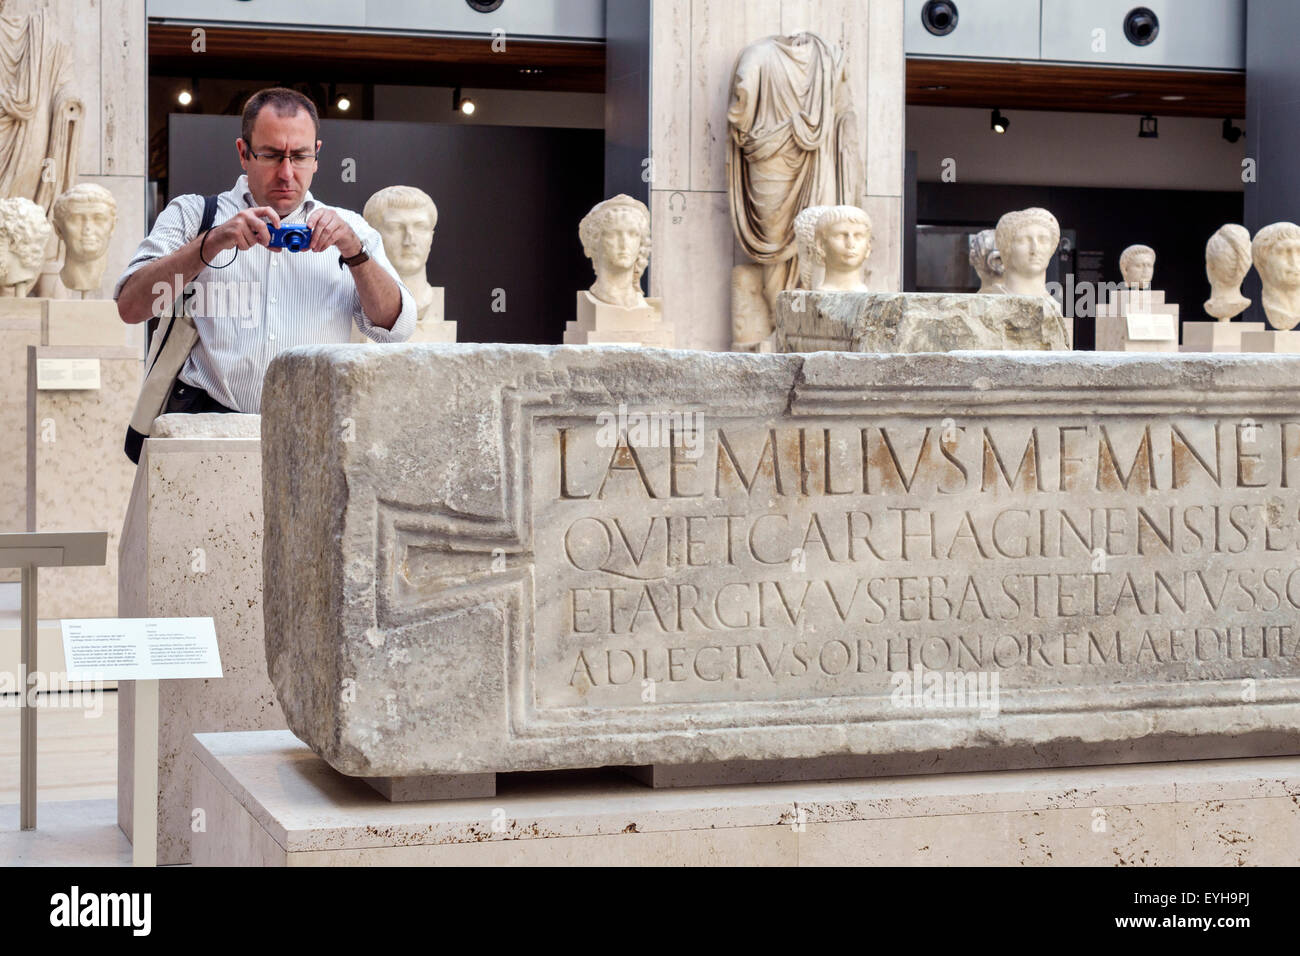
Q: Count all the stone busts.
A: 11